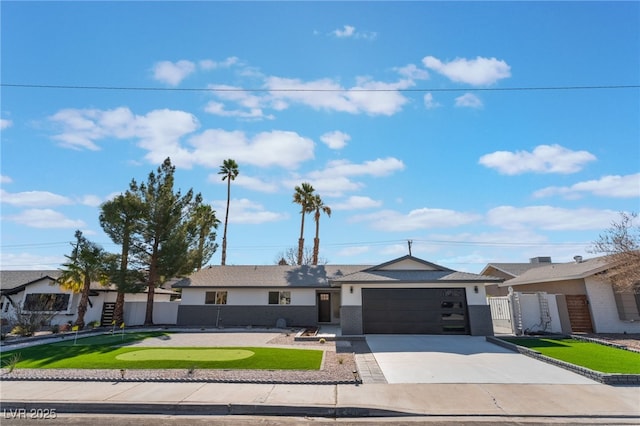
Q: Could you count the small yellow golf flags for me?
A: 3